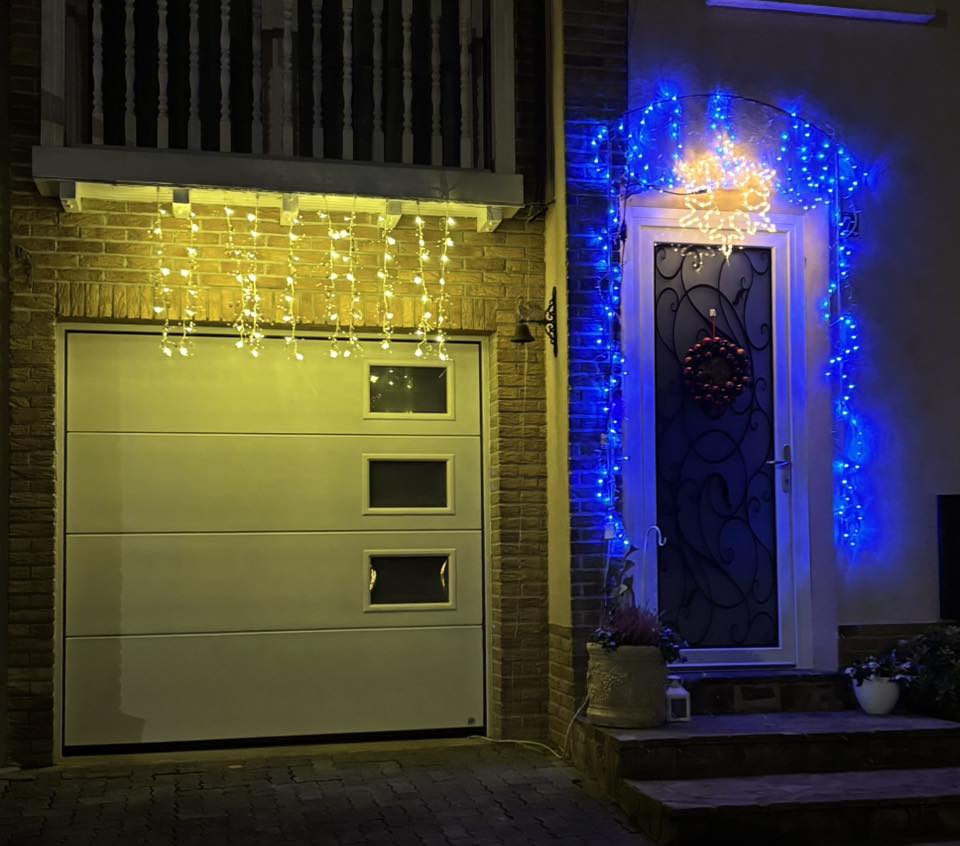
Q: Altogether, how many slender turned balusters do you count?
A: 13